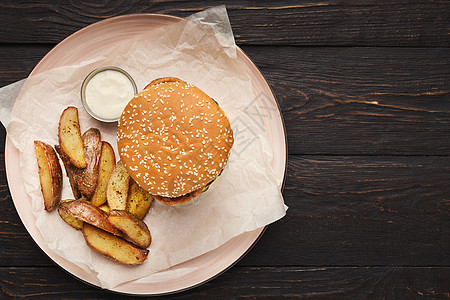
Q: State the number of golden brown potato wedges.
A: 11